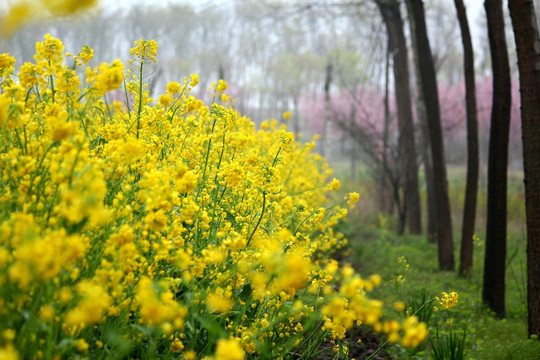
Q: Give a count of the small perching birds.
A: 0